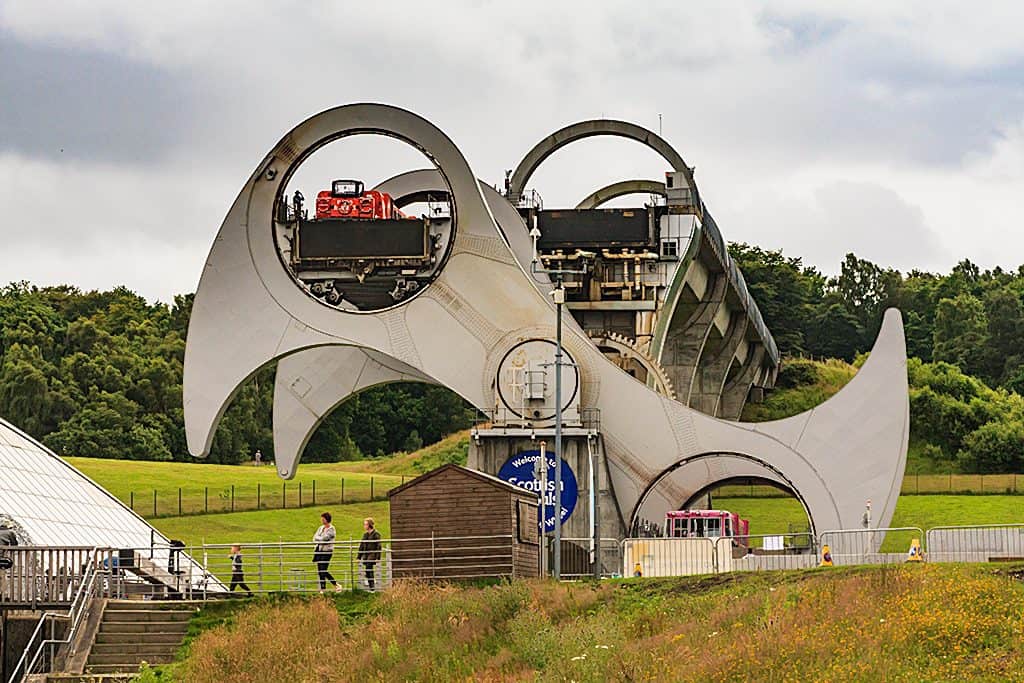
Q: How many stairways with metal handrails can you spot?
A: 1